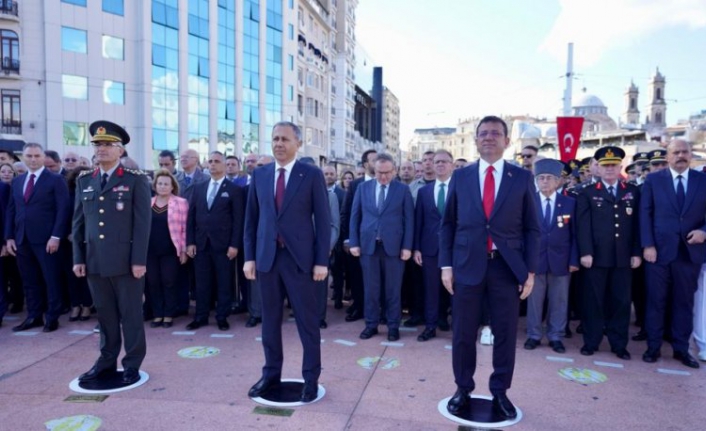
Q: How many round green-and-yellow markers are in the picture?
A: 4